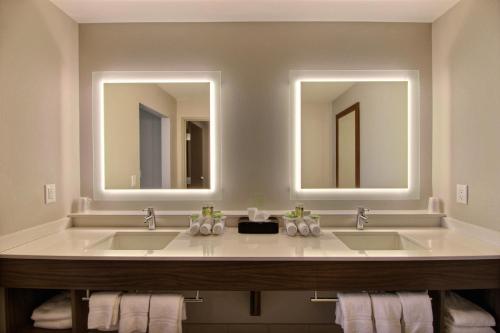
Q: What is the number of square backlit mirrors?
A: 2